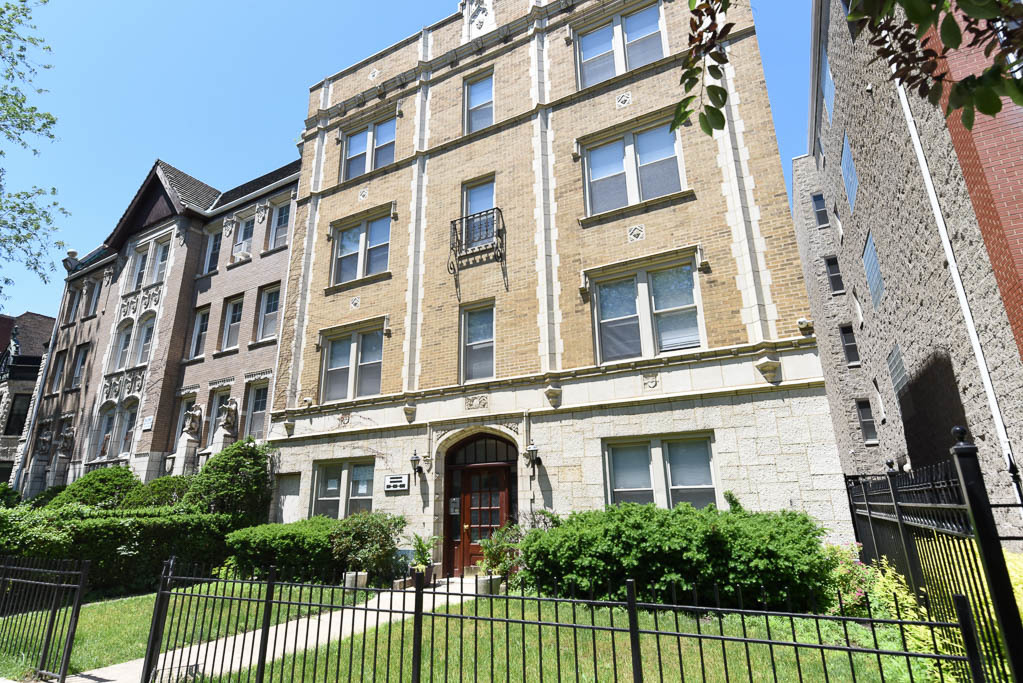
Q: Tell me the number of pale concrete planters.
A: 2